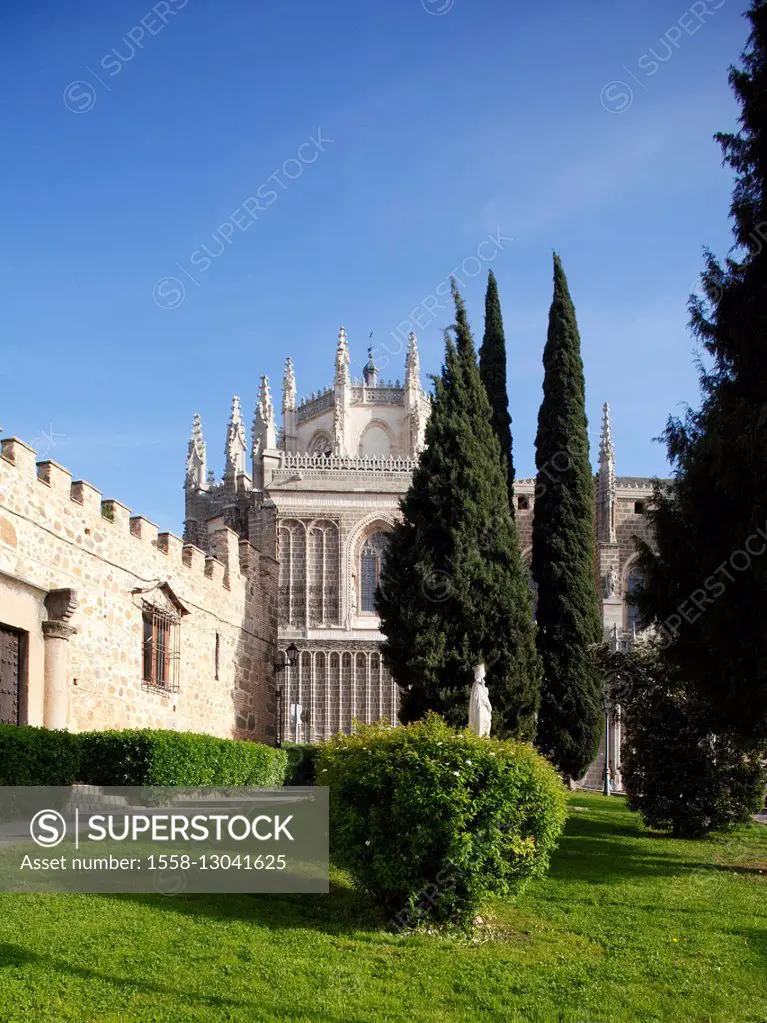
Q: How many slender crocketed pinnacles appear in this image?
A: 7